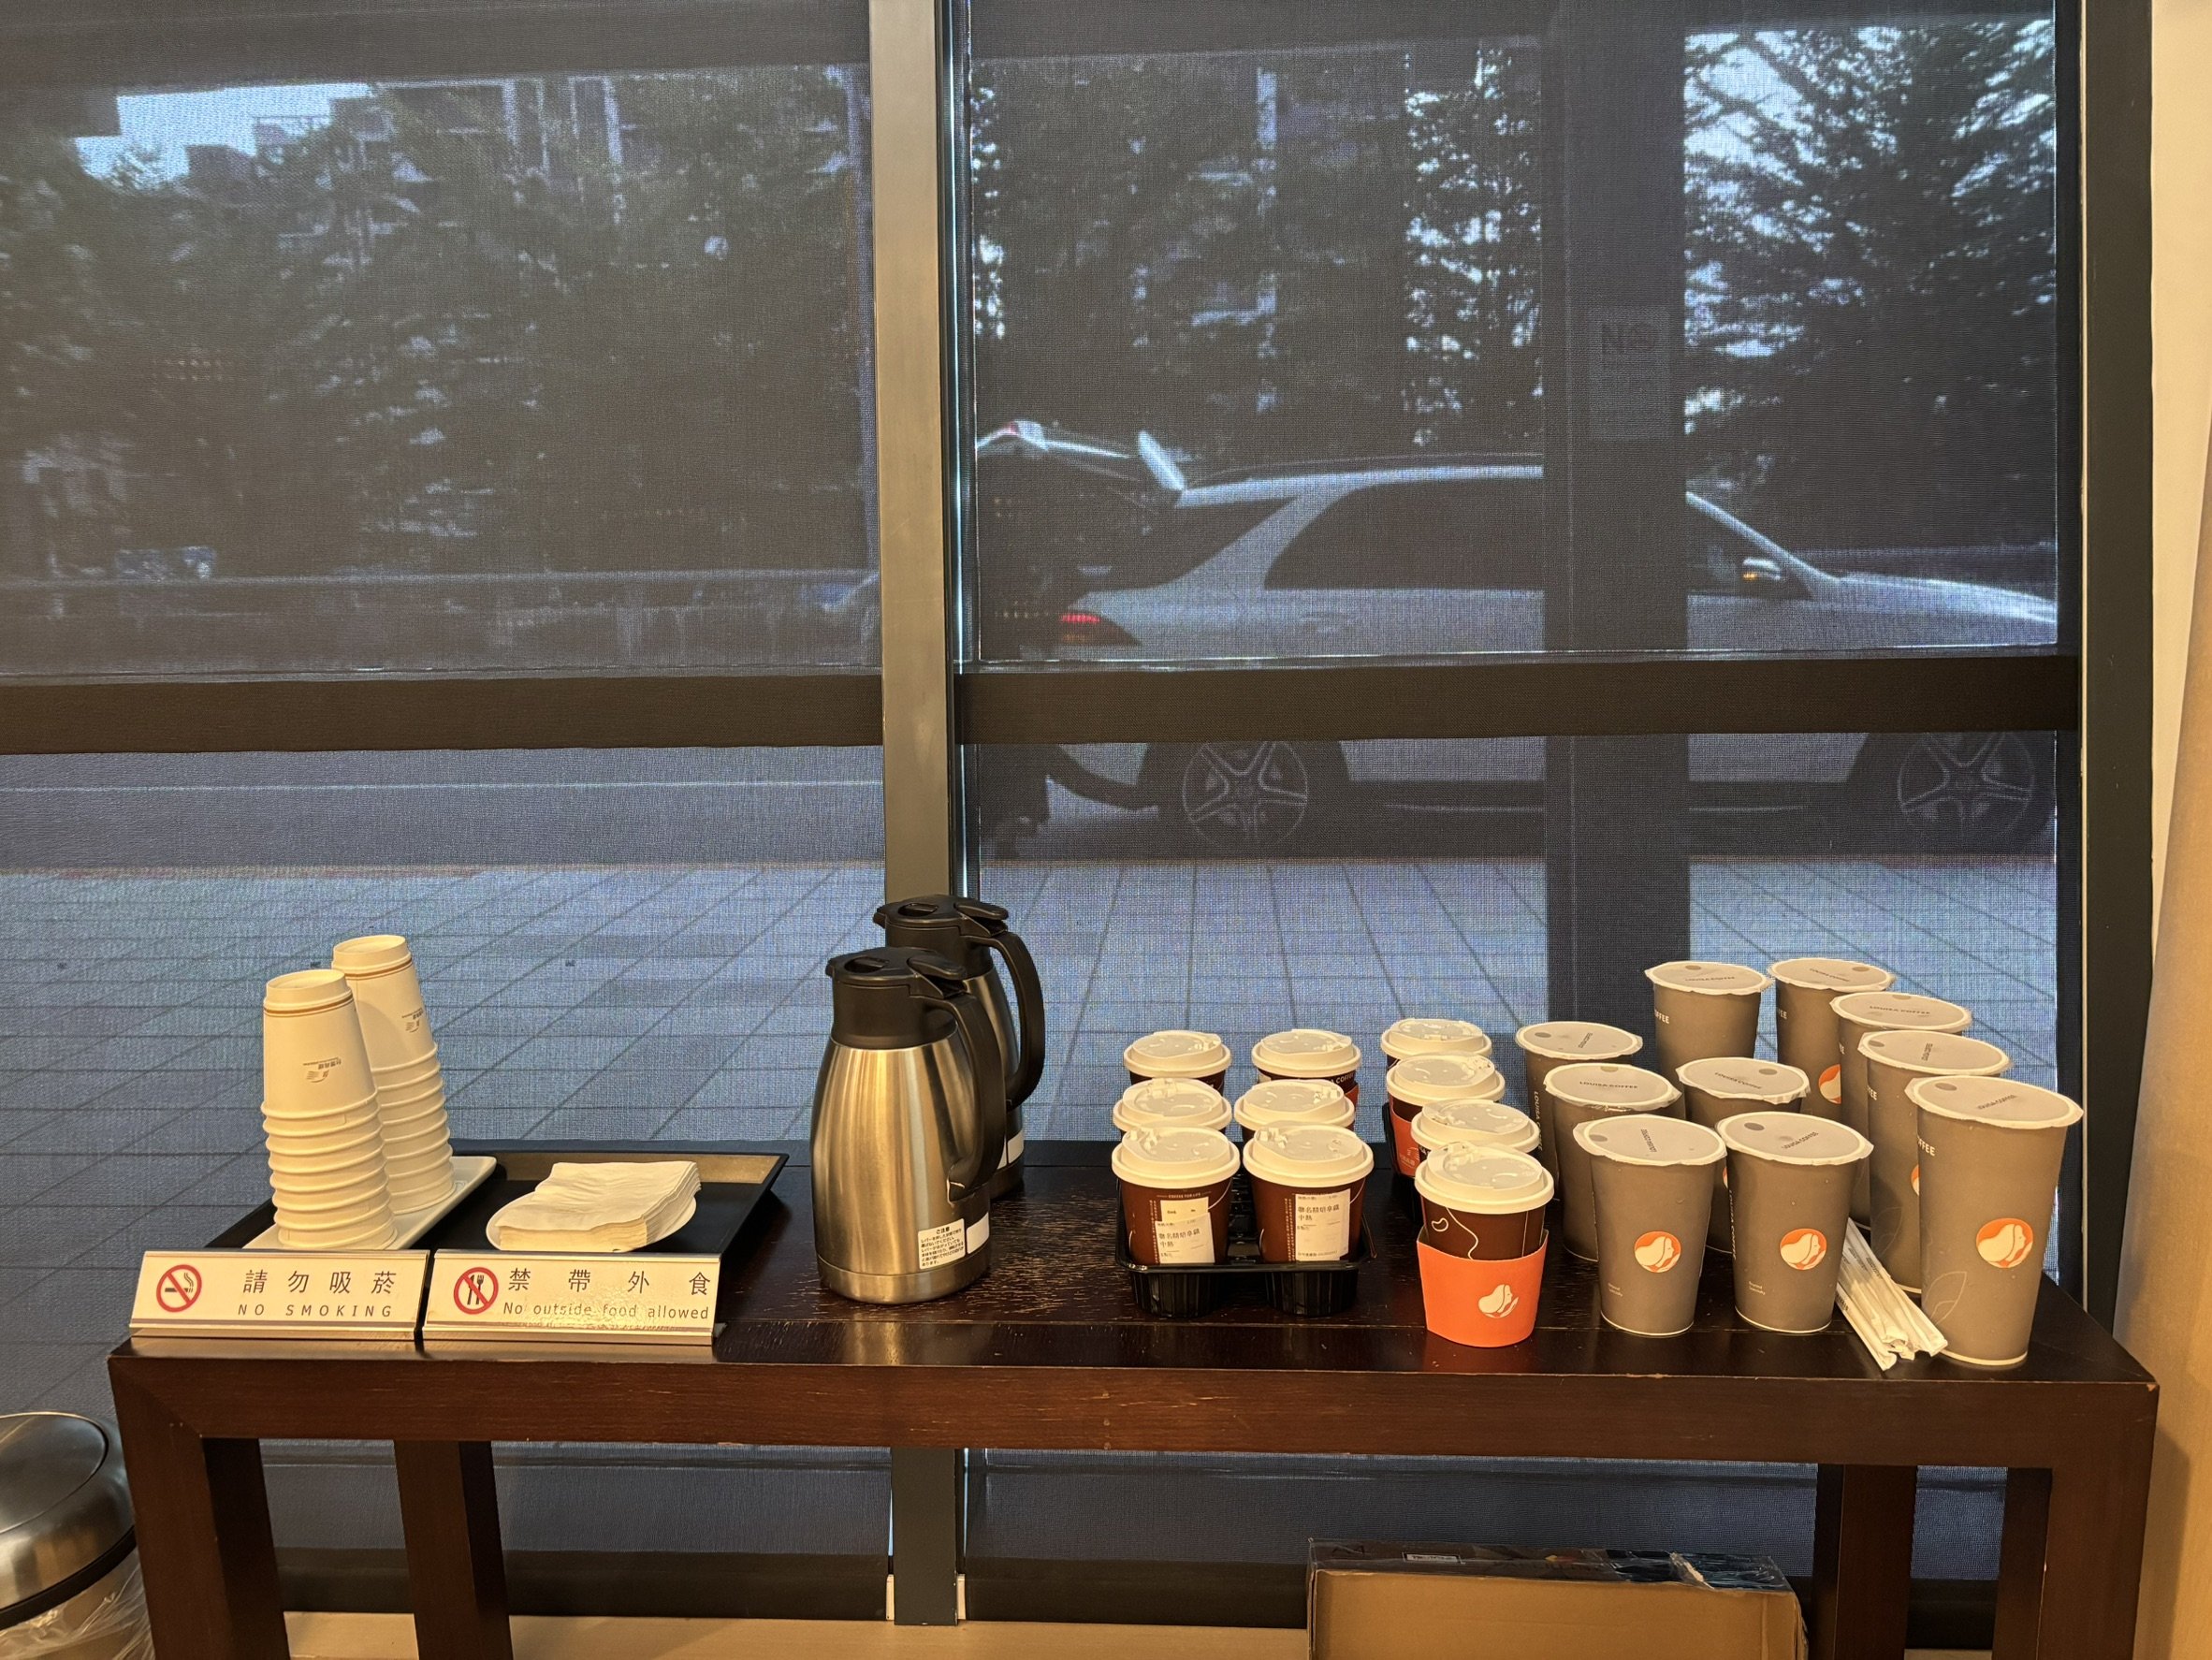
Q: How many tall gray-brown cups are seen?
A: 10